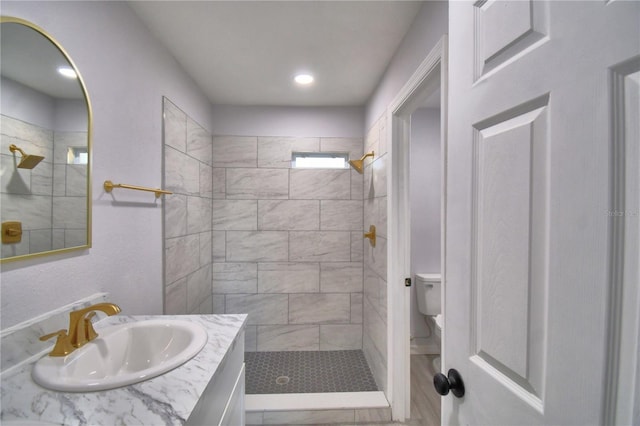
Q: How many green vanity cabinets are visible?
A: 0